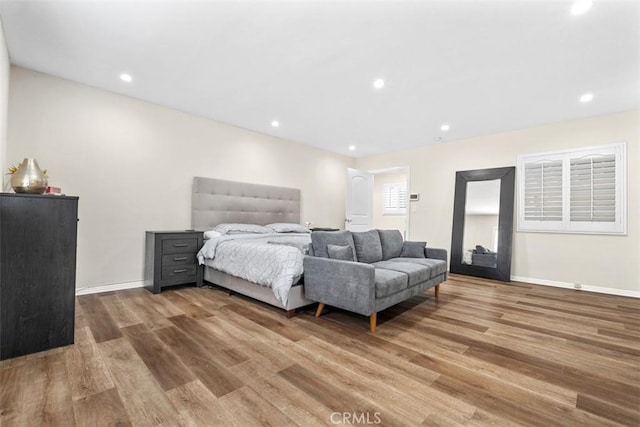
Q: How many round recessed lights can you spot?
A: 7